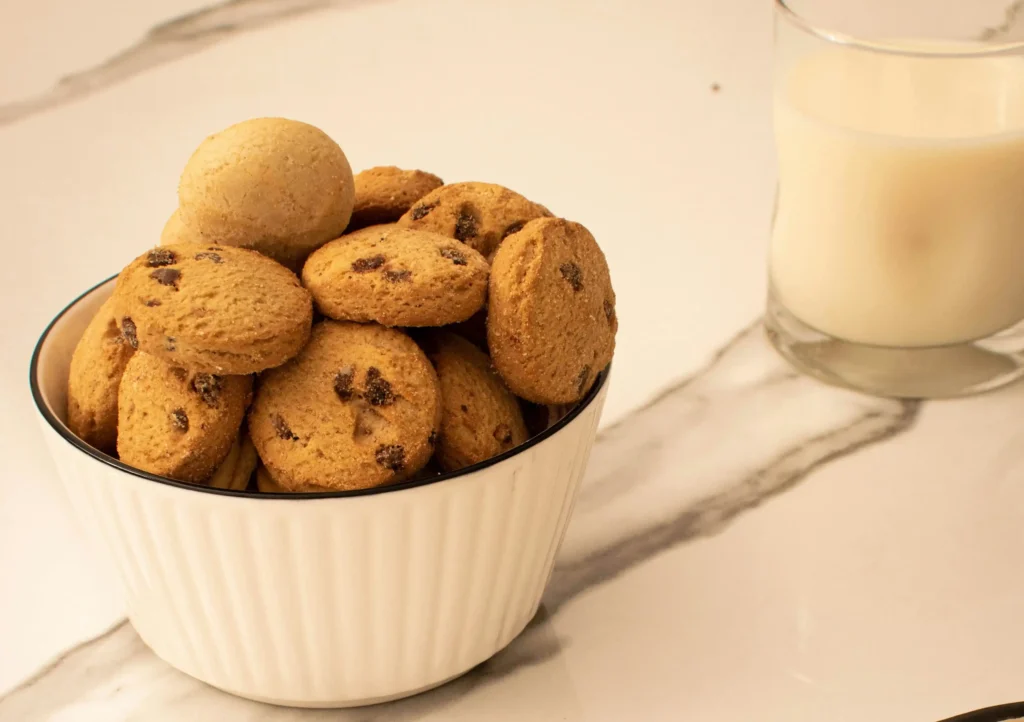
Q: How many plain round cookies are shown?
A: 2